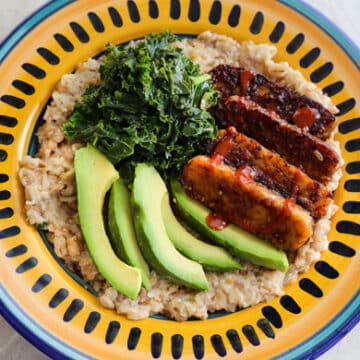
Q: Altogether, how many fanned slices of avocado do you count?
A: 5